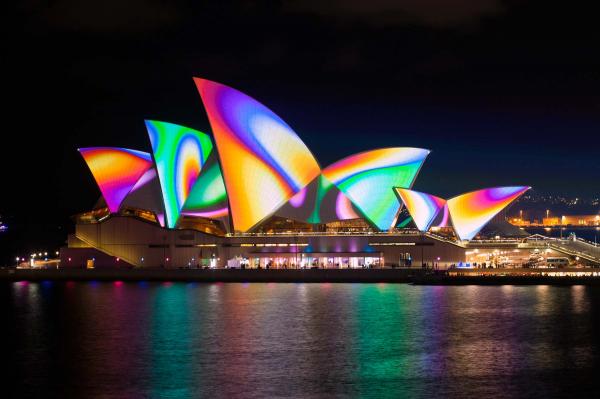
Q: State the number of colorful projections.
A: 6